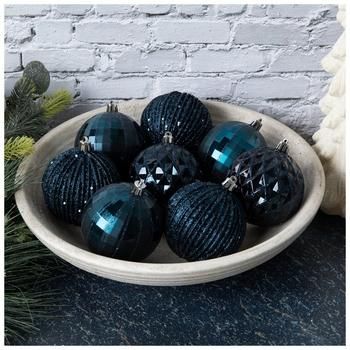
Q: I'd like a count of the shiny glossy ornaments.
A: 5